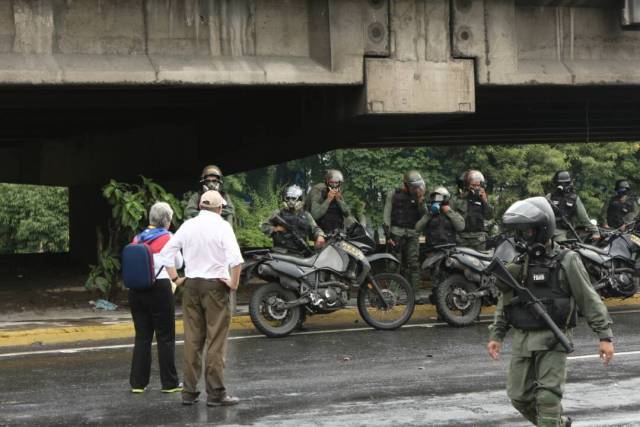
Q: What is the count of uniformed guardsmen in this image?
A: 9